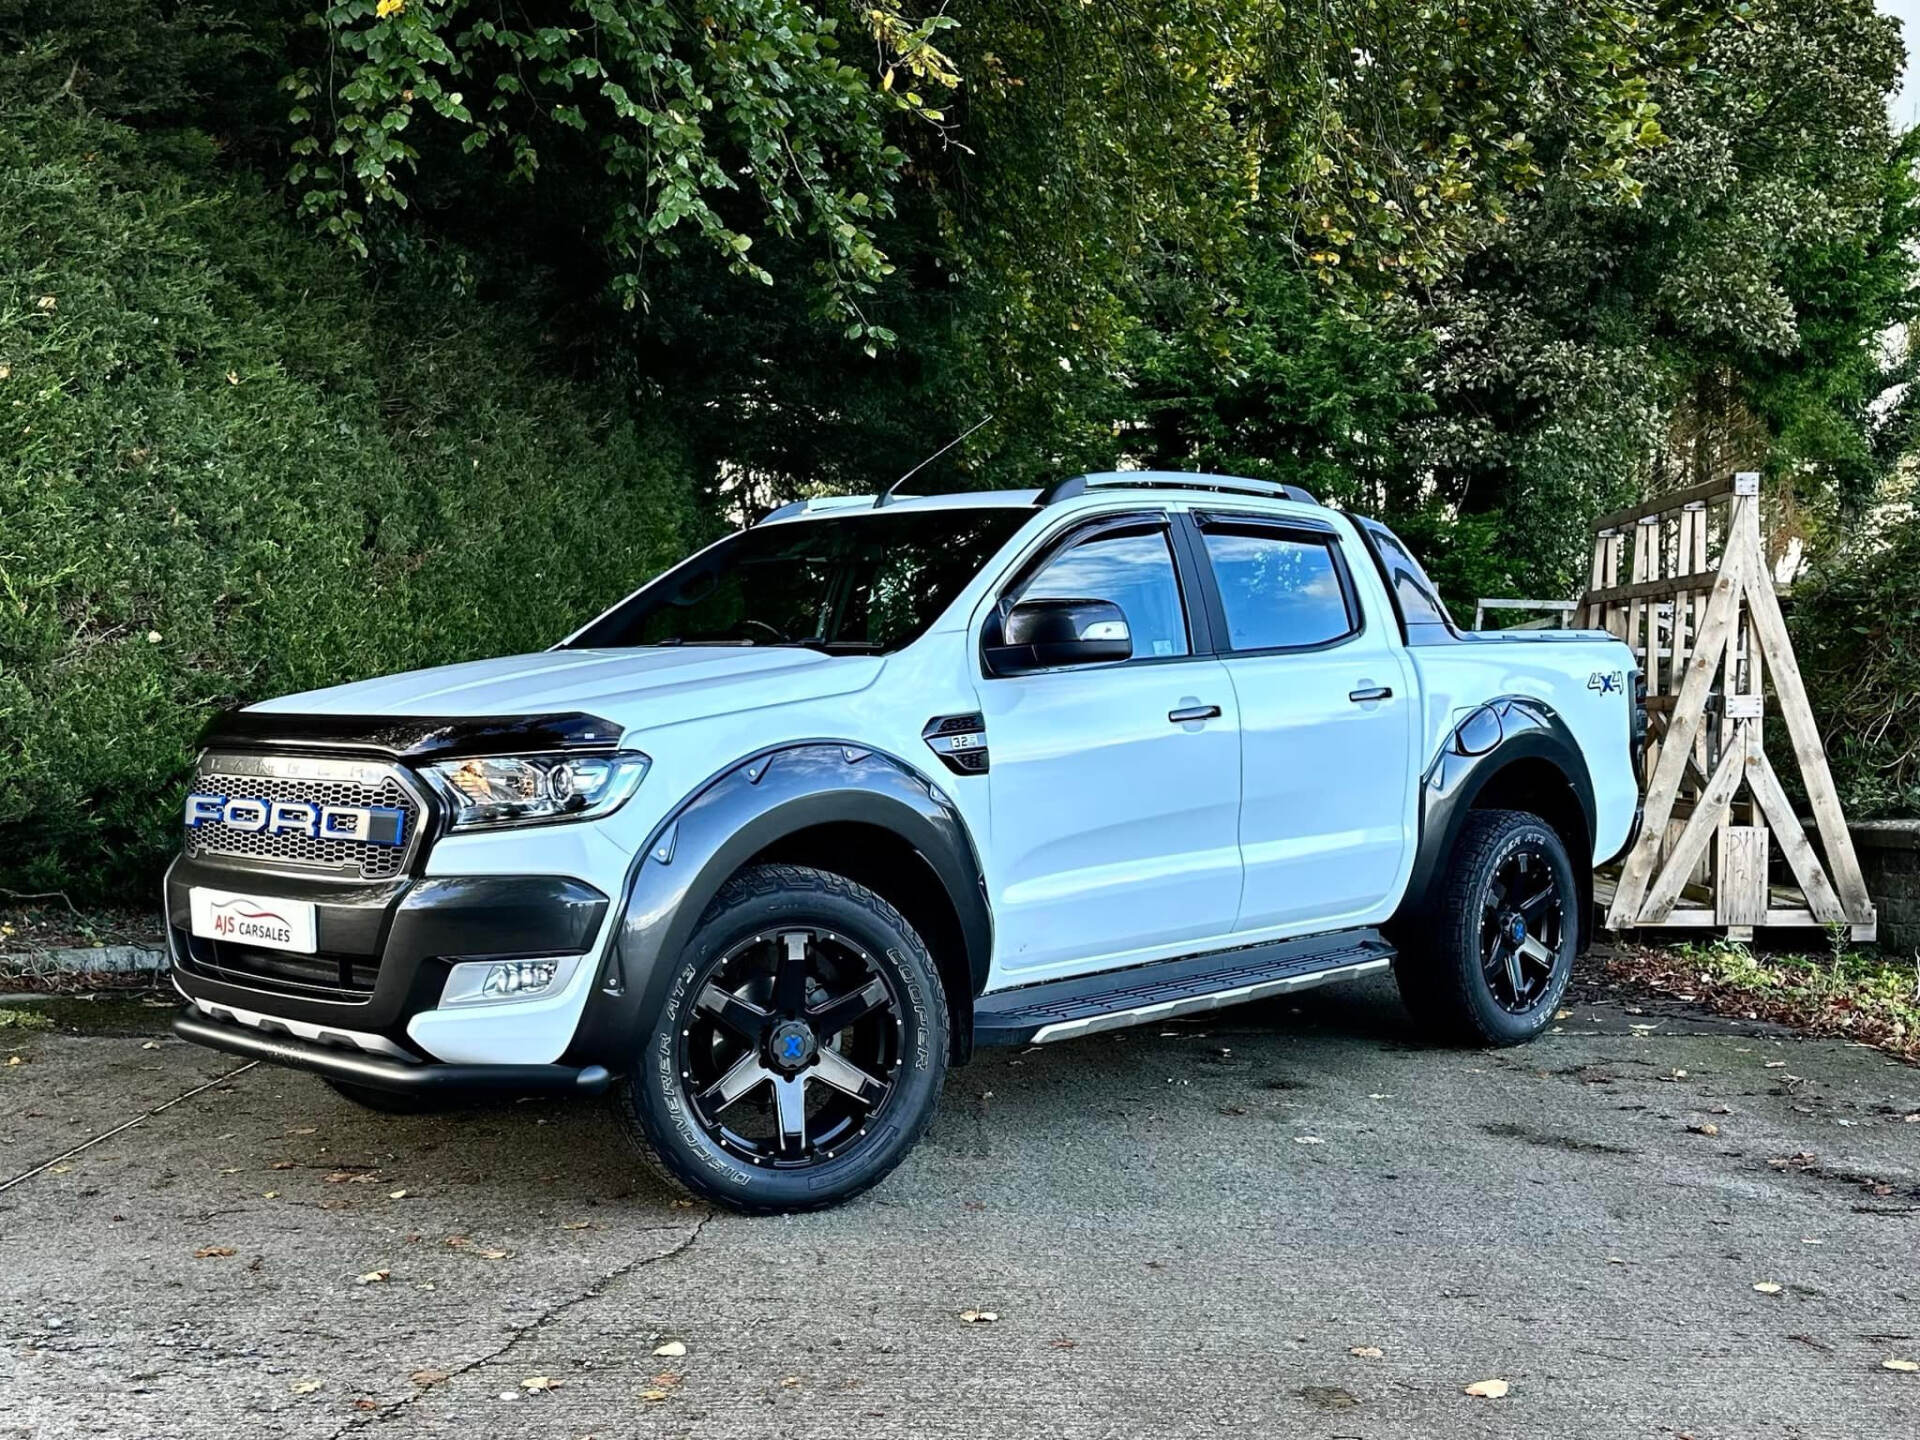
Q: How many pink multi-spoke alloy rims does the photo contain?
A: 0